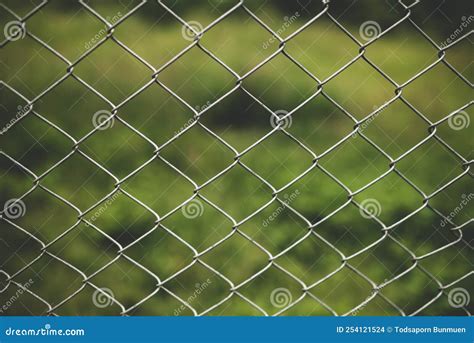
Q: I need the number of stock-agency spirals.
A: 12